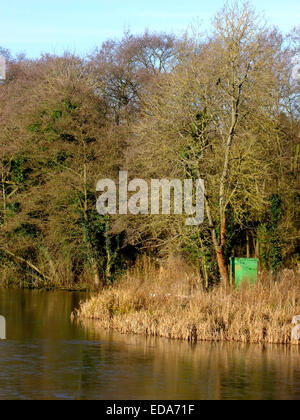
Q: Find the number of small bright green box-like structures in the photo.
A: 1